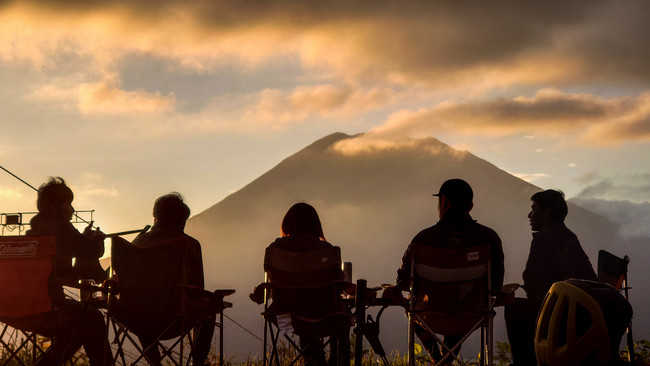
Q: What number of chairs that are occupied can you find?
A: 5